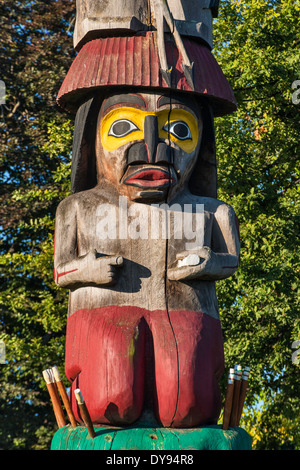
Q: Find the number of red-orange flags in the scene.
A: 0